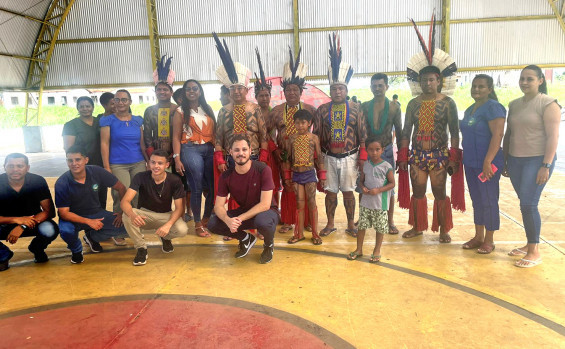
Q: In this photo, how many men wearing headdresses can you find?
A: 6